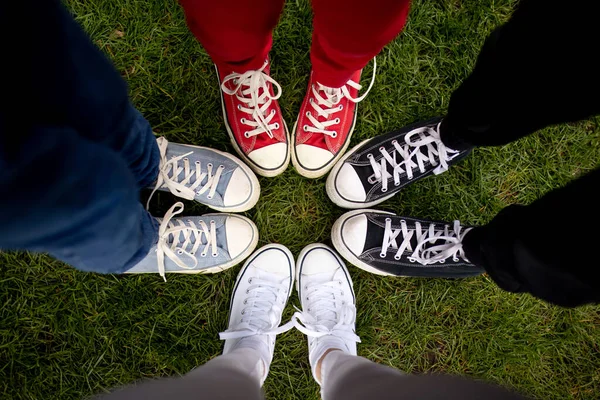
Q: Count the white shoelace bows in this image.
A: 8